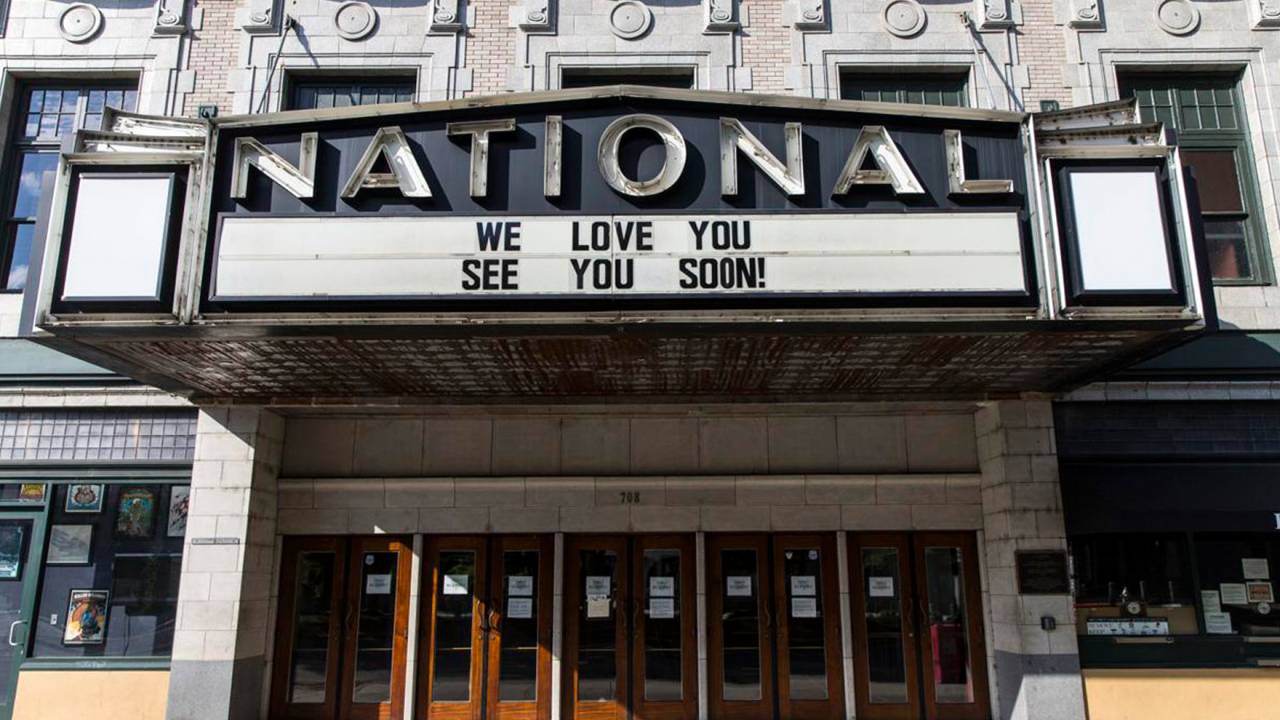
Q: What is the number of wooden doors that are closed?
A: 10